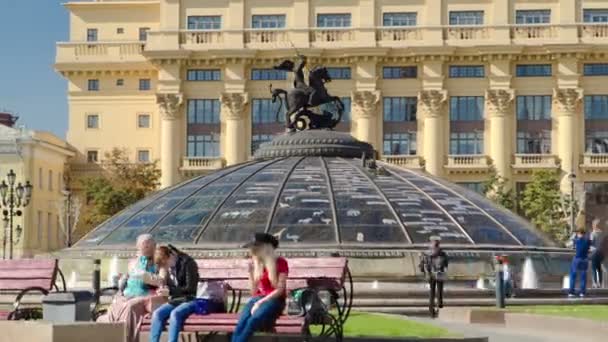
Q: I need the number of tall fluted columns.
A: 6